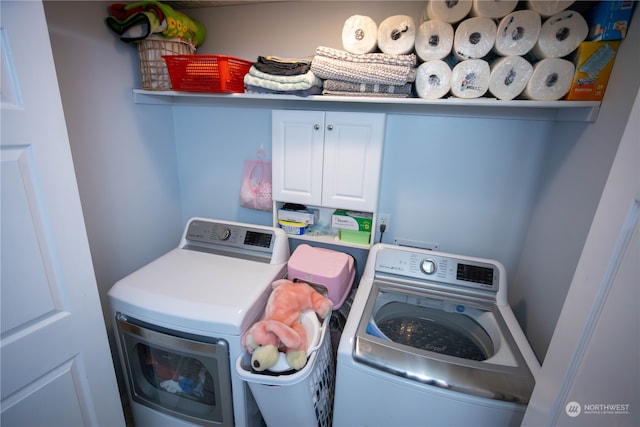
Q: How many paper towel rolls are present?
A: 13